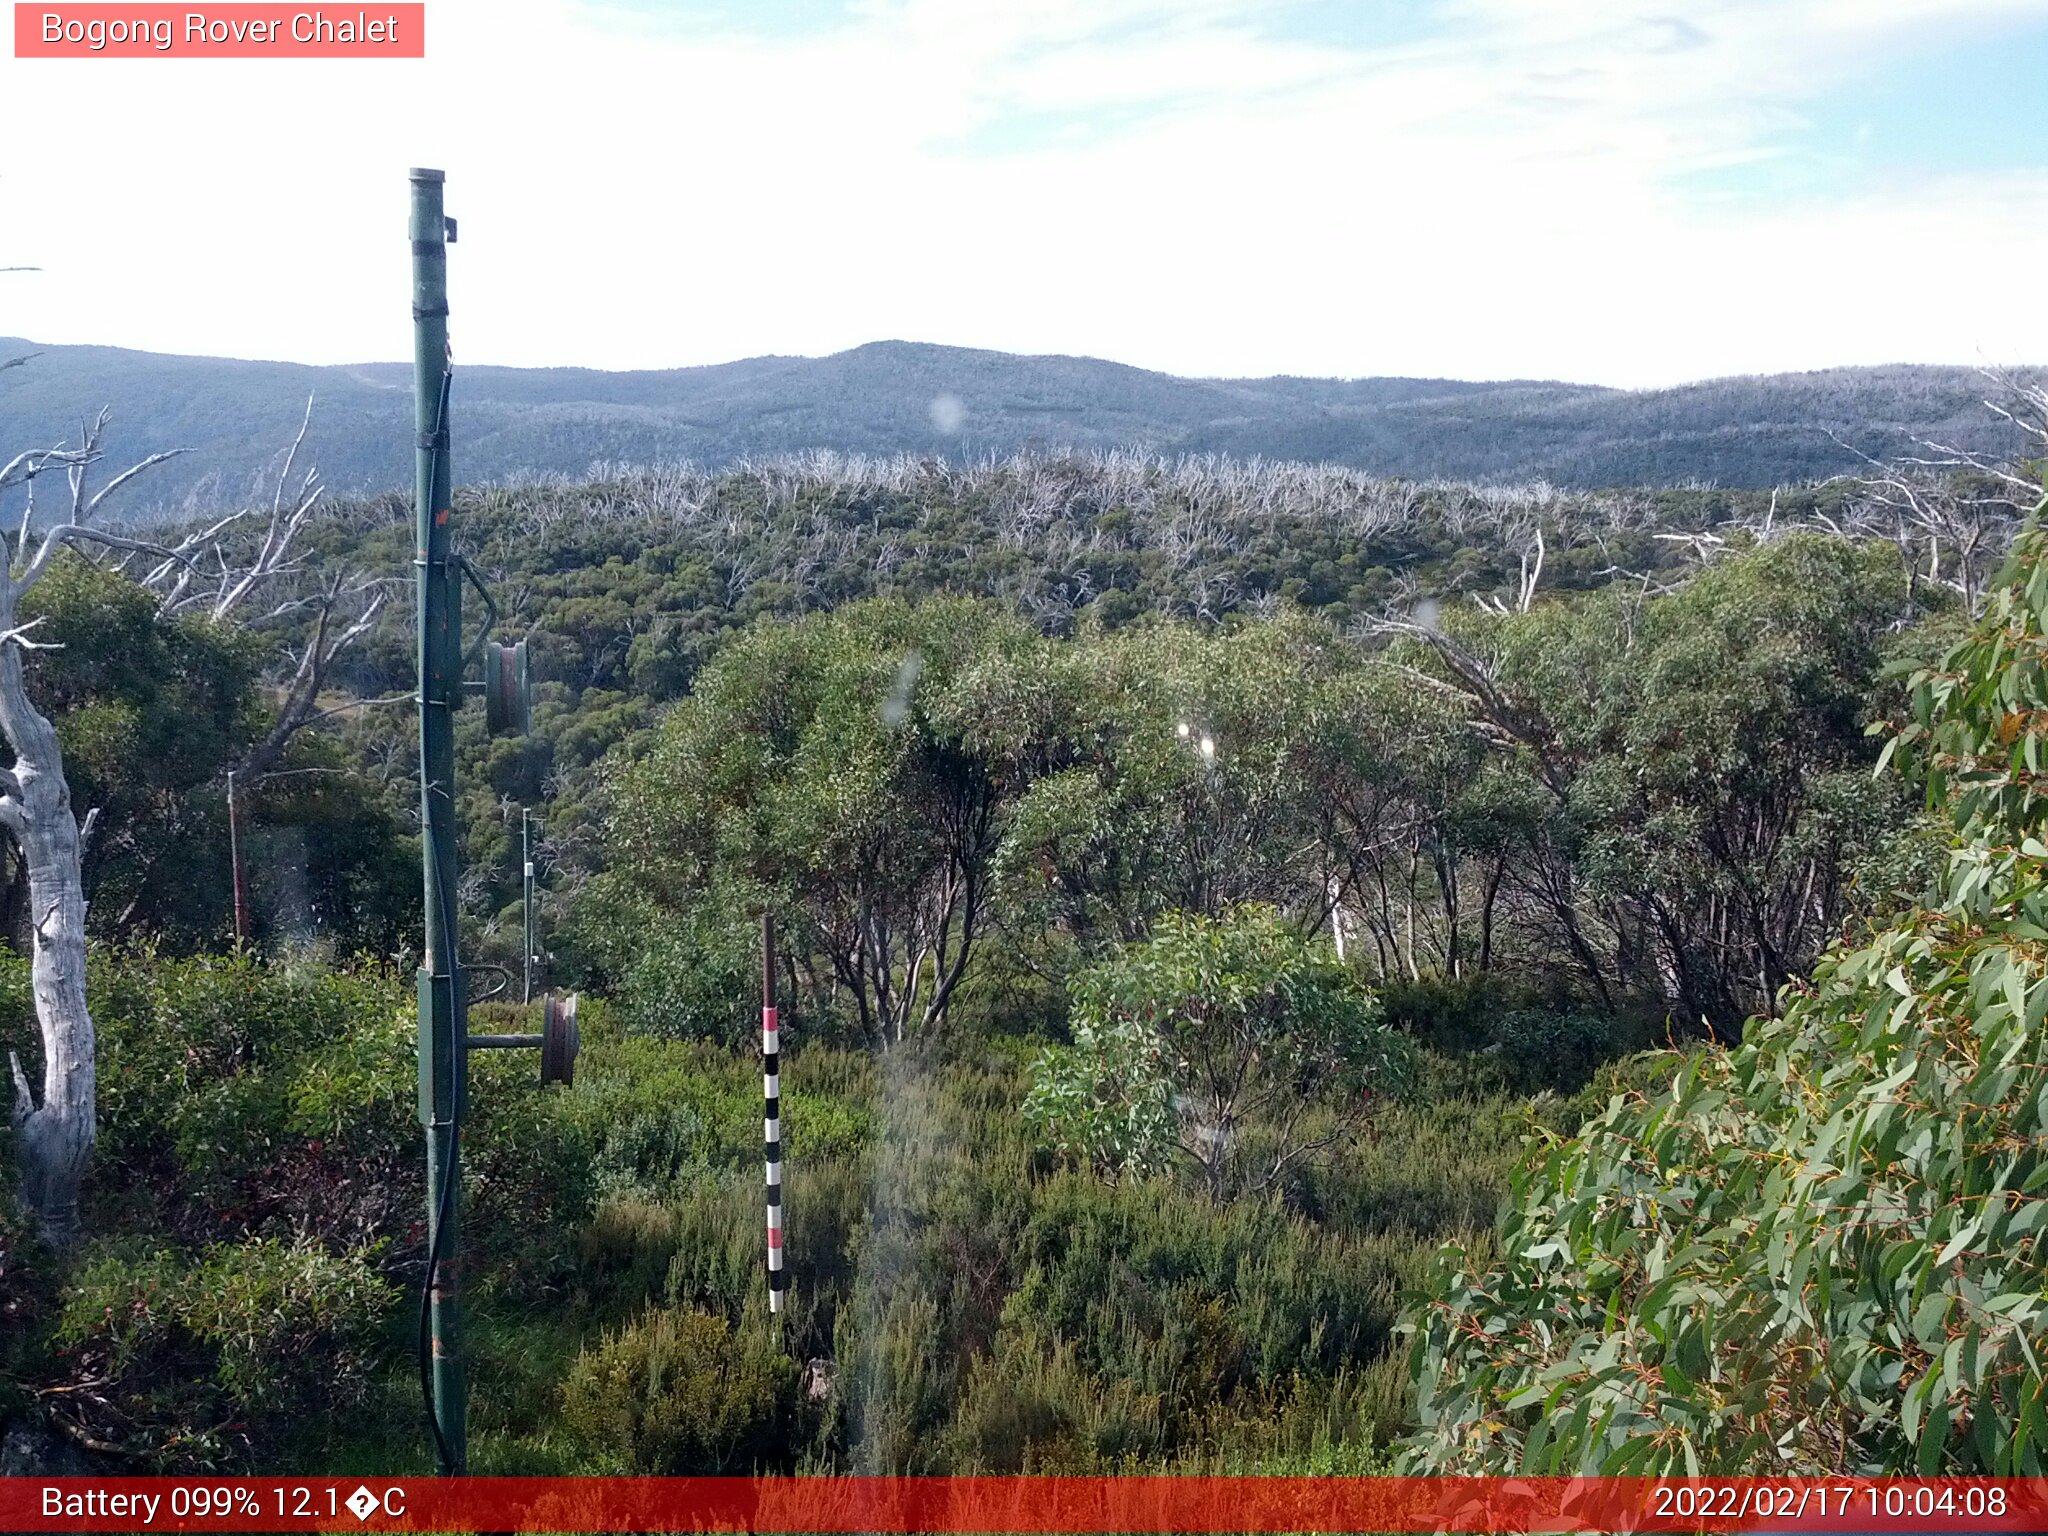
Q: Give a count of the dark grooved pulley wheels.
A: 2